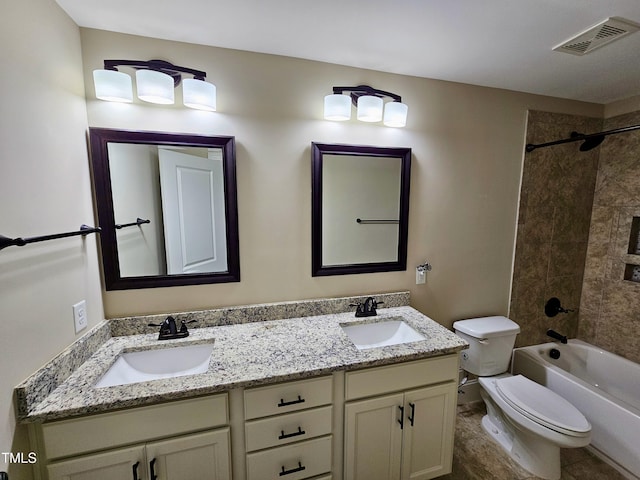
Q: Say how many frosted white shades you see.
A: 6